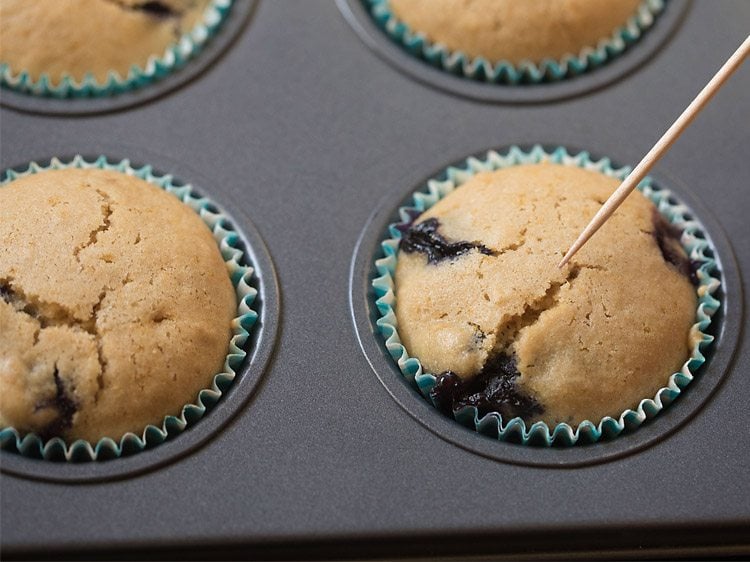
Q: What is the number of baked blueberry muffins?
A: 4